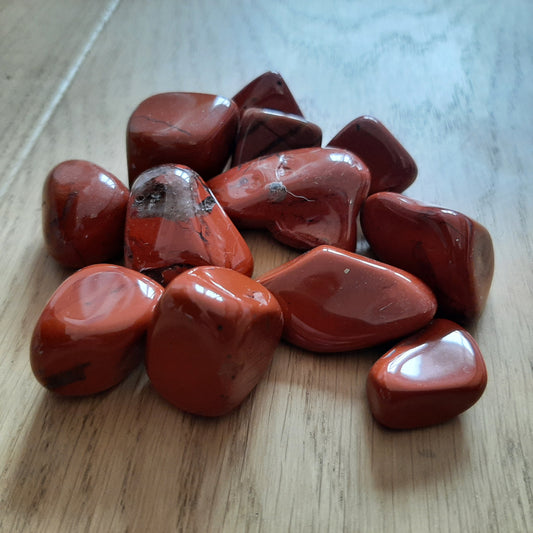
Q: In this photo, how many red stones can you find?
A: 12